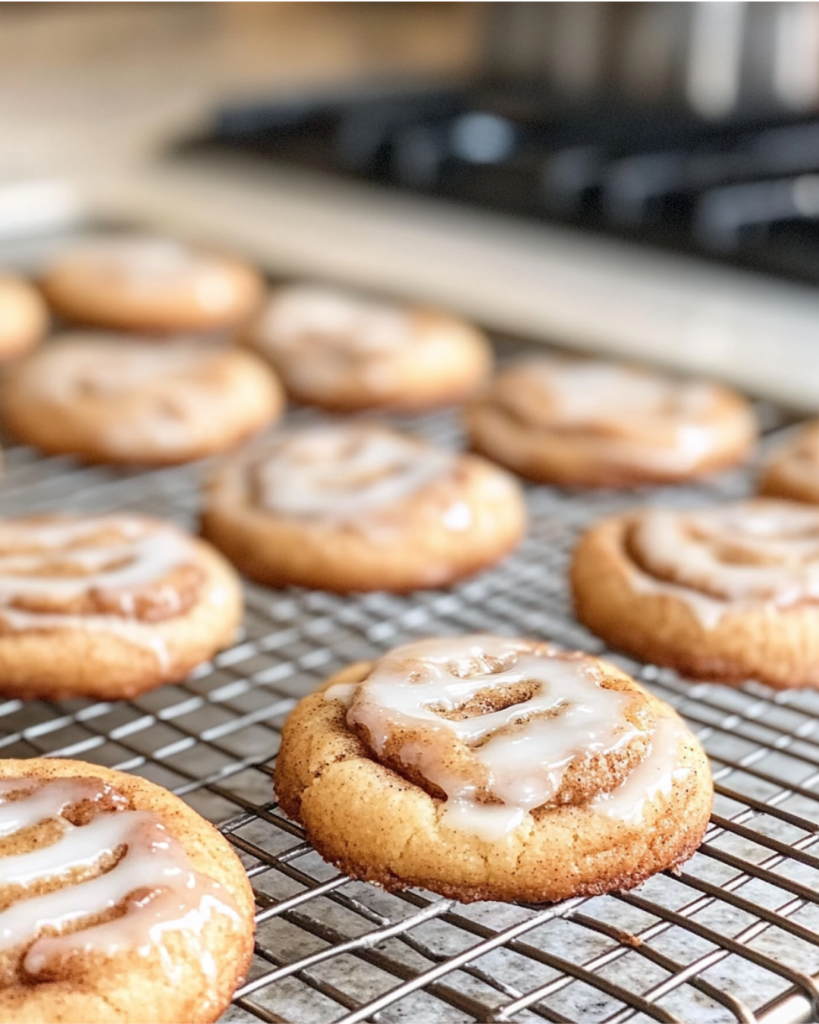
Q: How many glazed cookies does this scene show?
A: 11